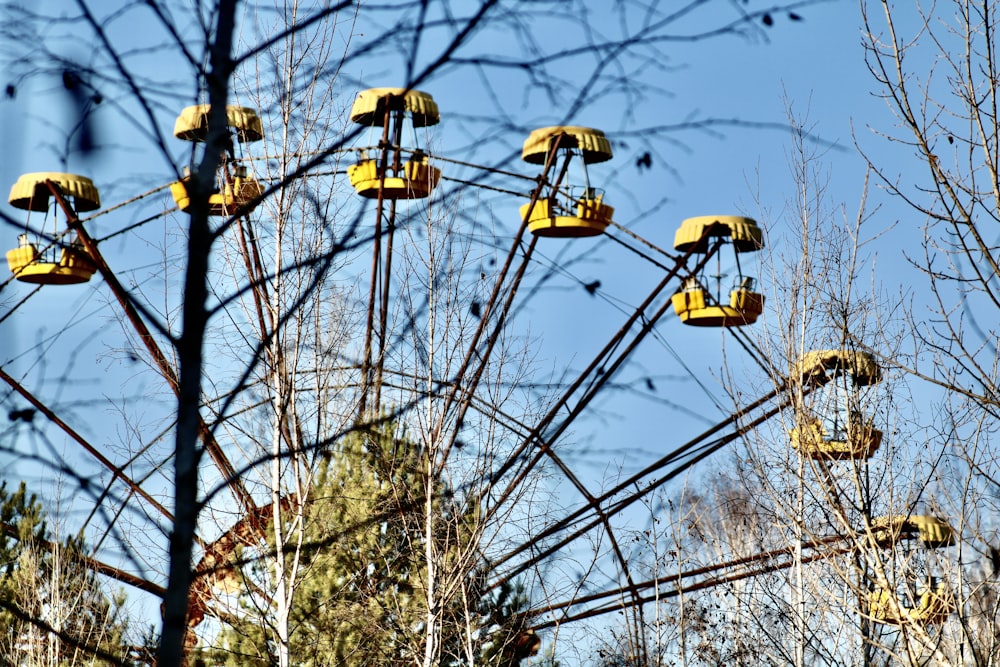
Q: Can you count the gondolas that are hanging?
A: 7